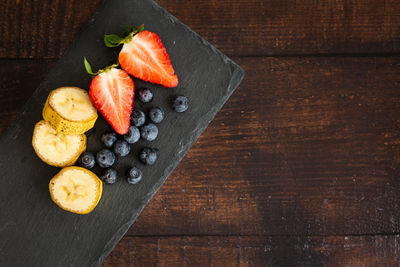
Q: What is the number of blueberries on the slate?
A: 13